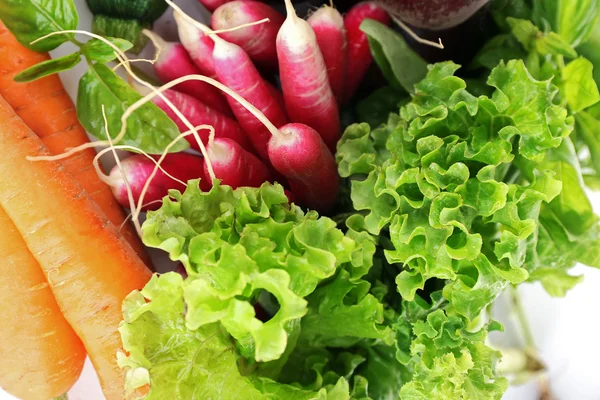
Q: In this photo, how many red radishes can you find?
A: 12